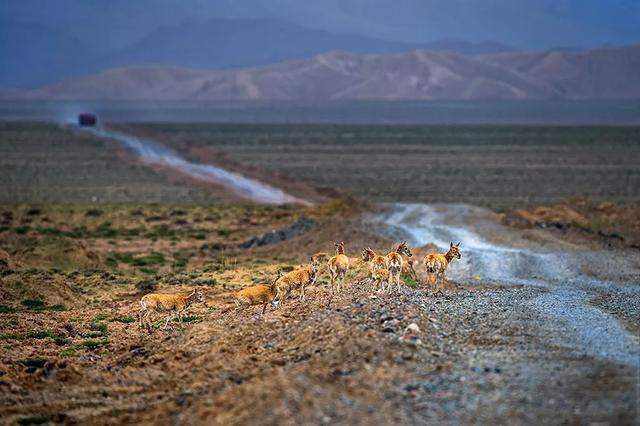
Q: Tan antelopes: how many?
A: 7